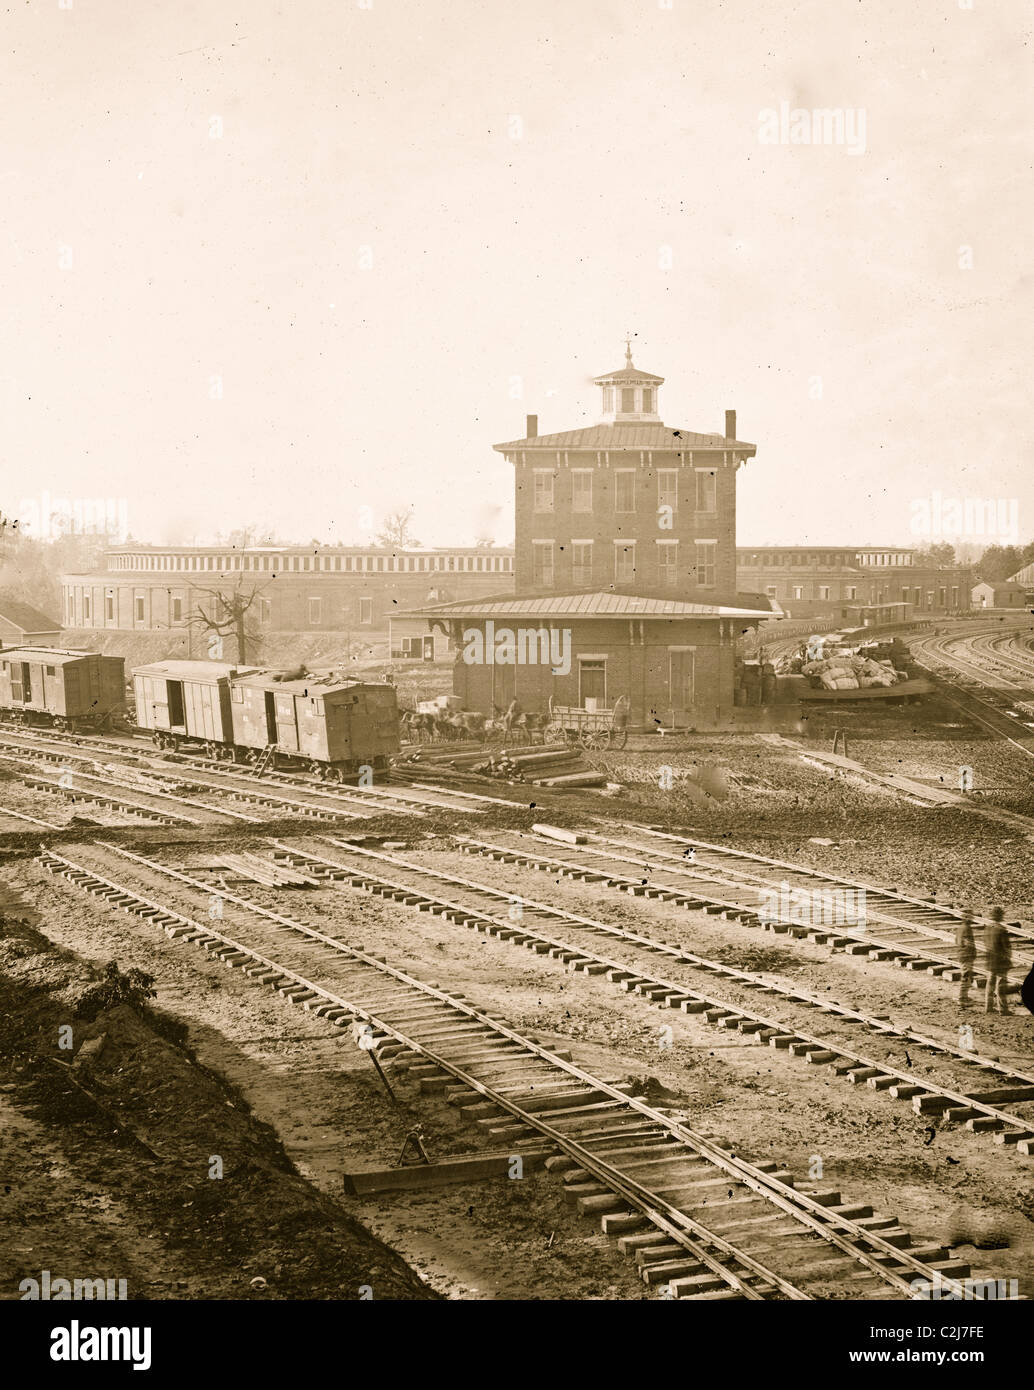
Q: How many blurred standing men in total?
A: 2